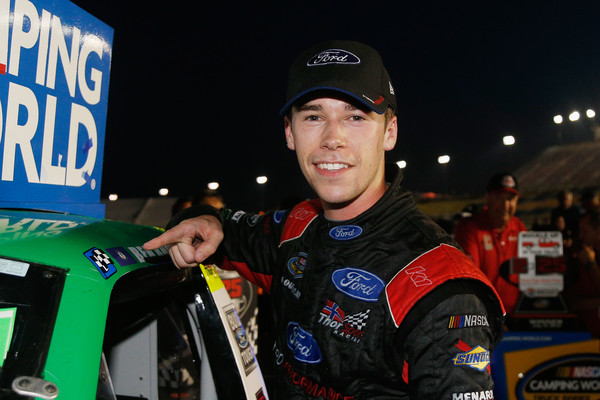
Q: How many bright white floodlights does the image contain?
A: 10